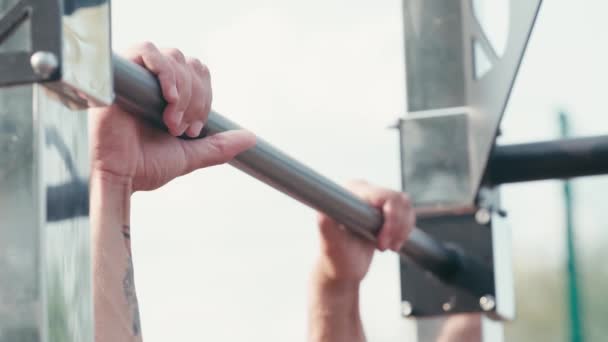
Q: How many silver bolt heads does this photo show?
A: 5